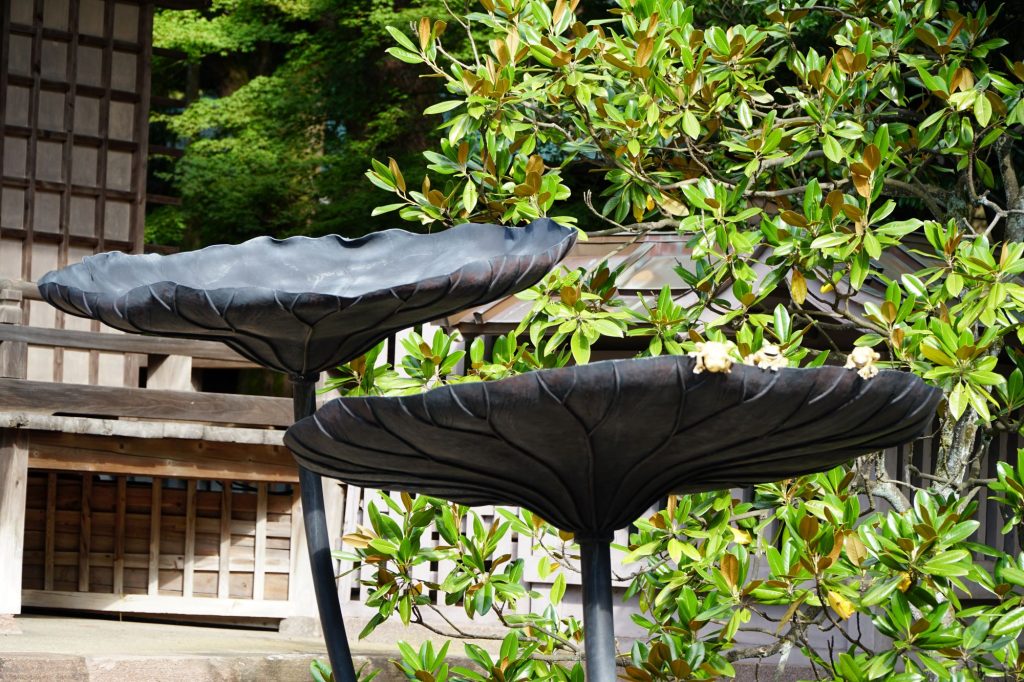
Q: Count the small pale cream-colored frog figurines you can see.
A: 3